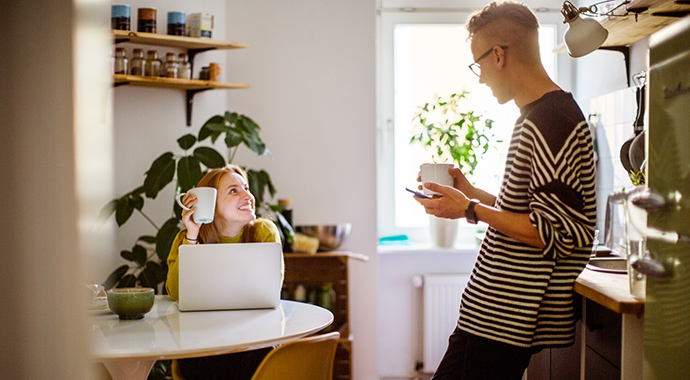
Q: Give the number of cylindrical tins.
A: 3